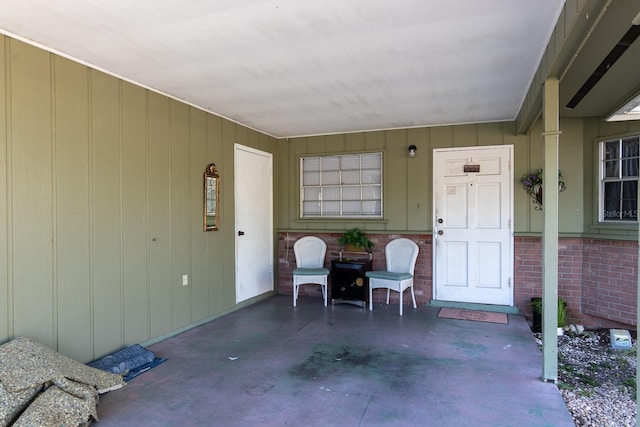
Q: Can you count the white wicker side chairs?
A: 2